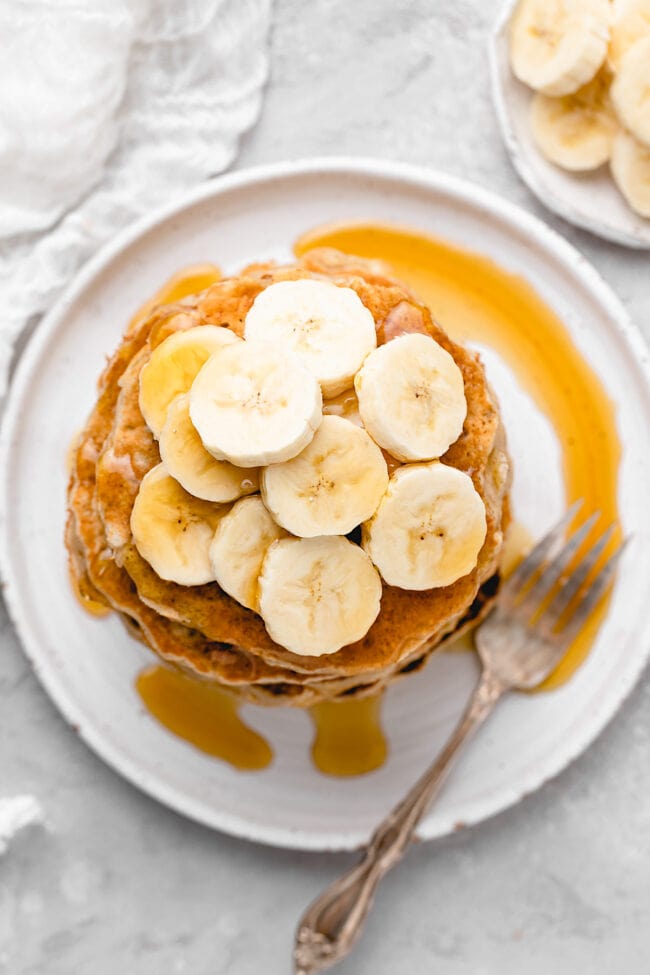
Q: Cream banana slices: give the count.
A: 15